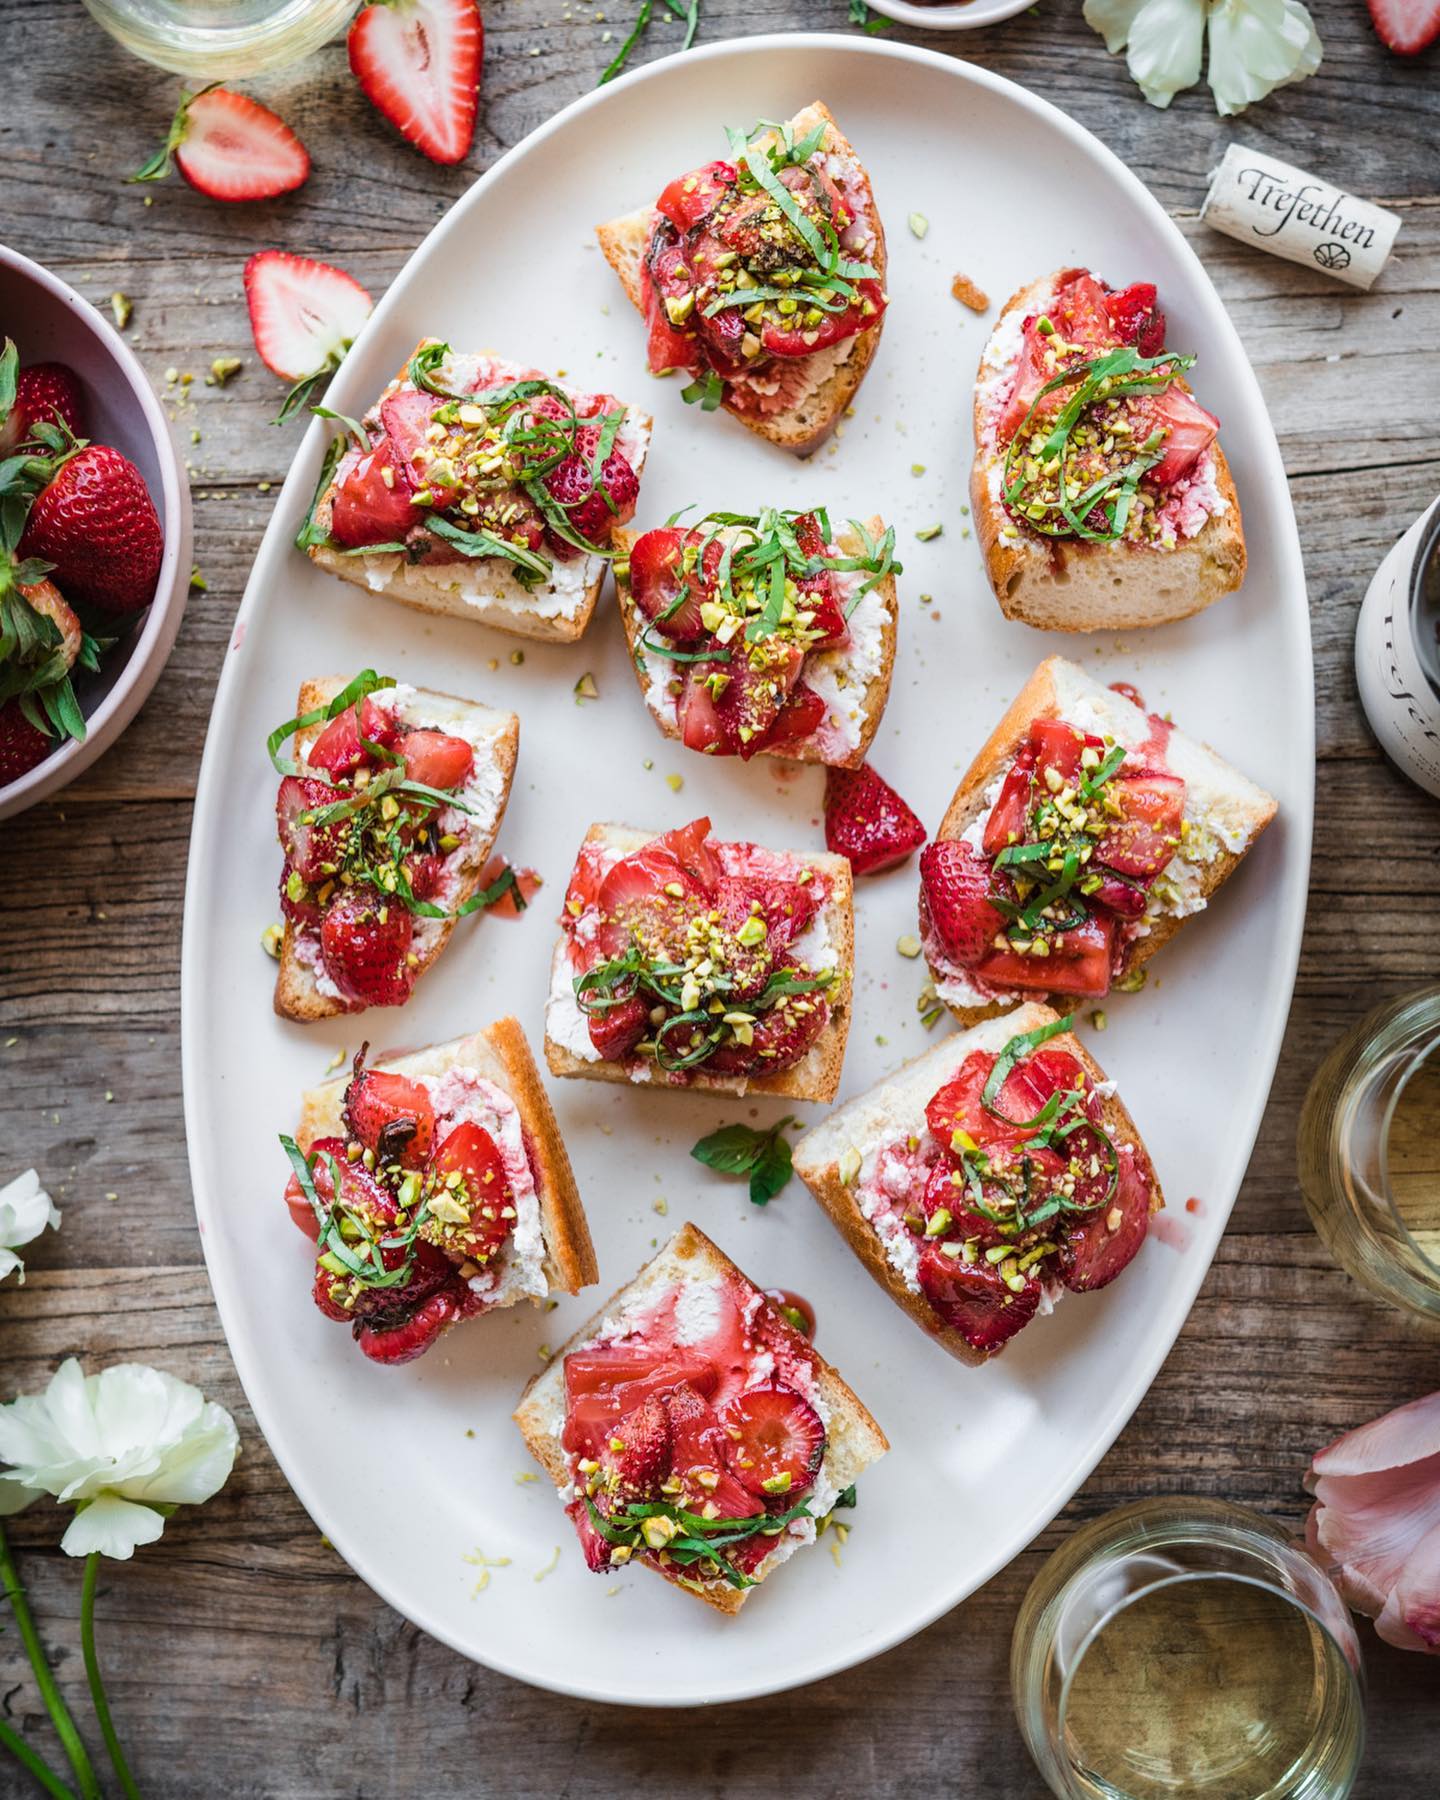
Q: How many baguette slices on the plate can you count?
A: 10